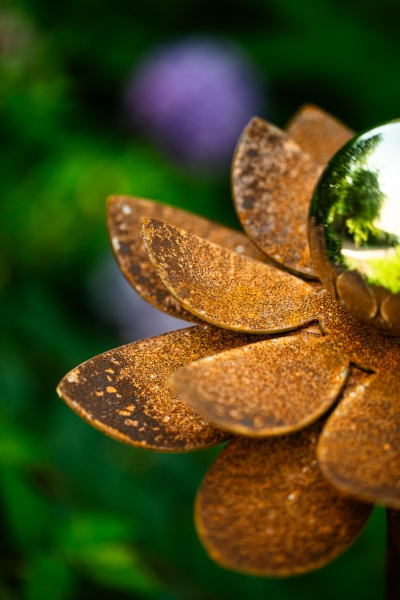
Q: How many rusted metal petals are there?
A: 8